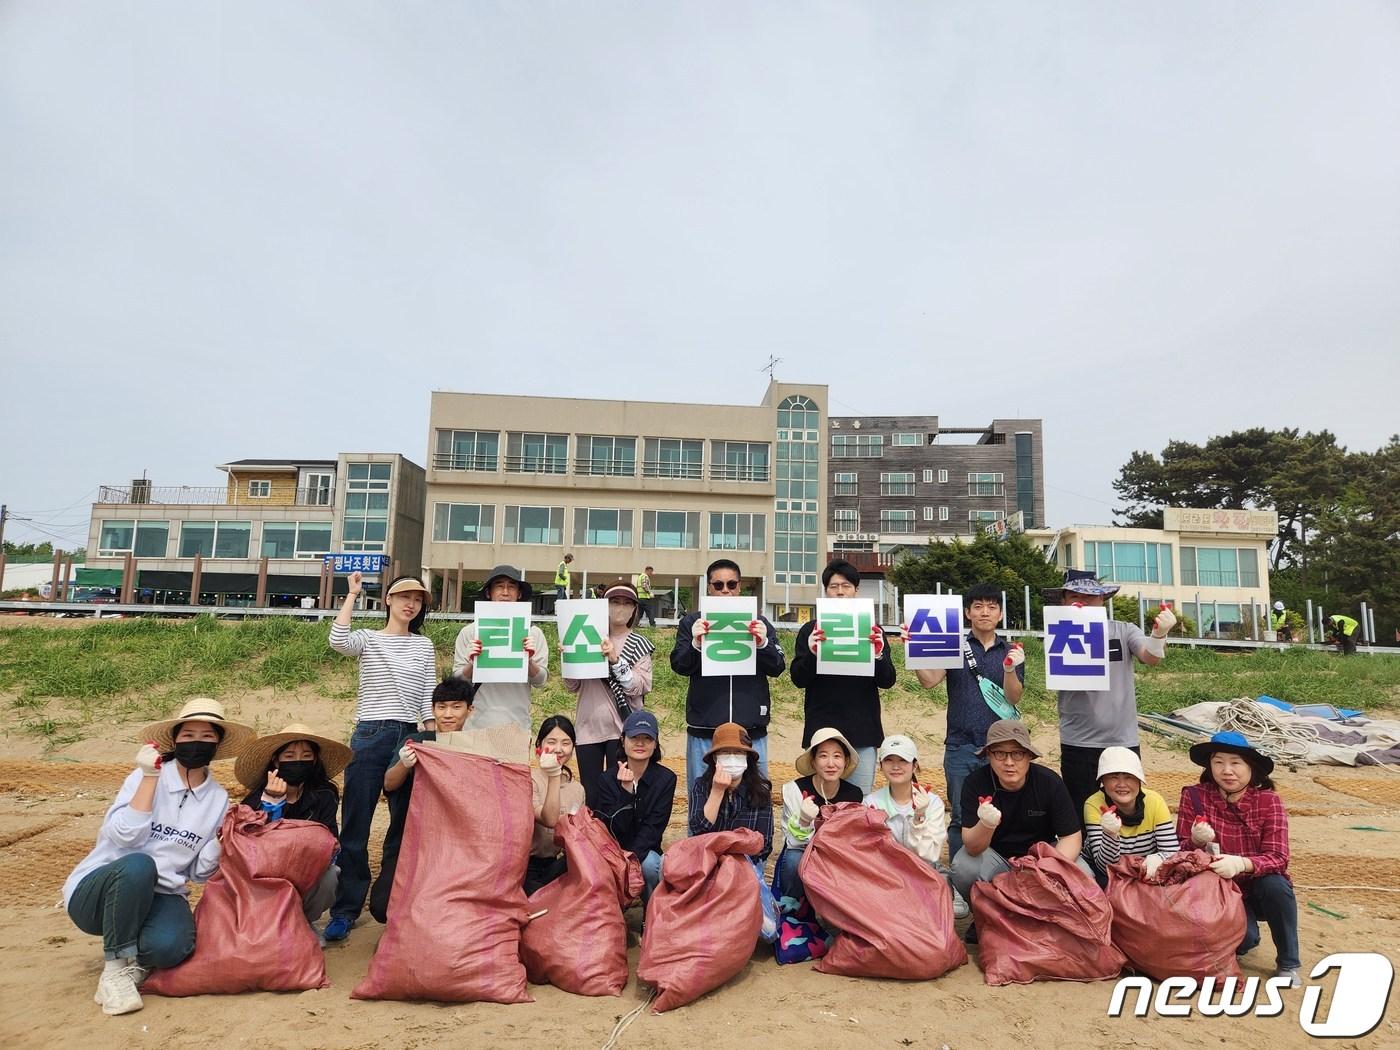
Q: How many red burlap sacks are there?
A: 7